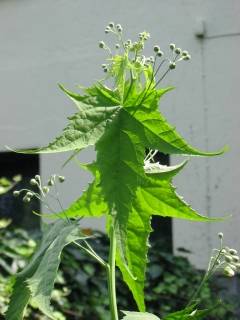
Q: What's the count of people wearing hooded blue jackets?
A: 0